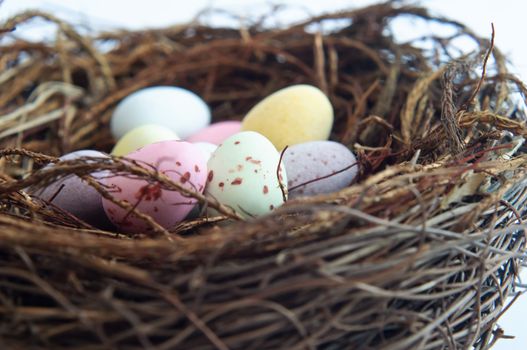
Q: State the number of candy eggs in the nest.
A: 9